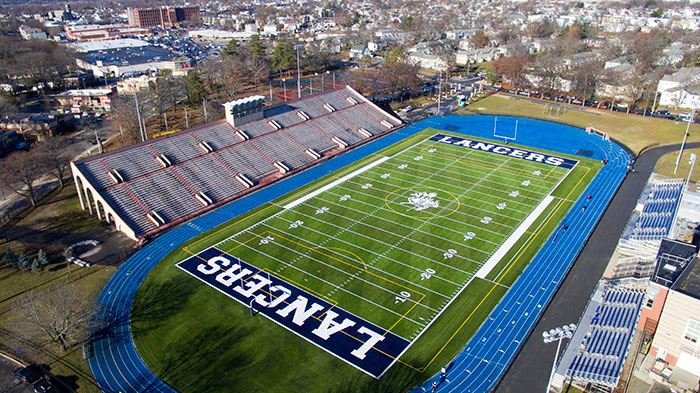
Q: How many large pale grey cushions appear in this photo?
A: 0